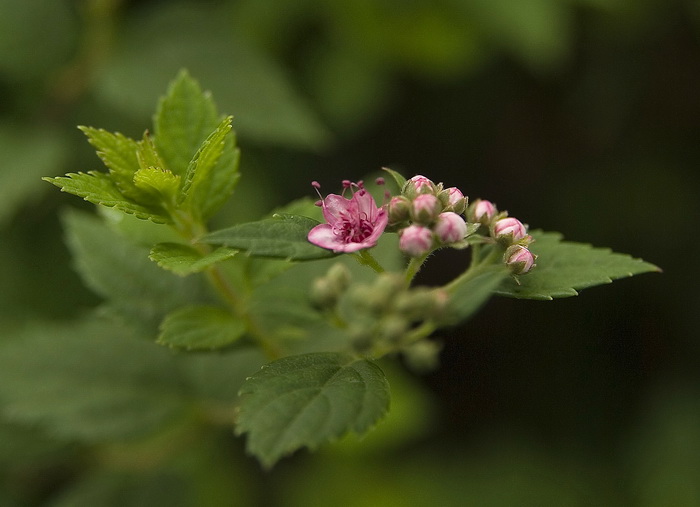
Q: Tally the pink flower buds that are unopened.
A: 9